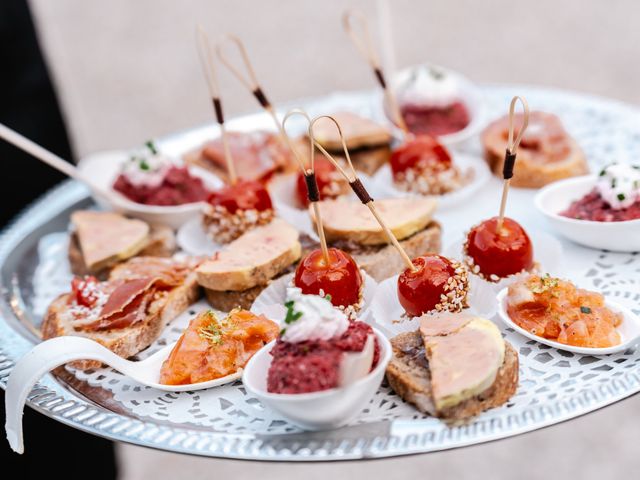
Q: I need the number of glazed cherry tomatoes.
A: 6